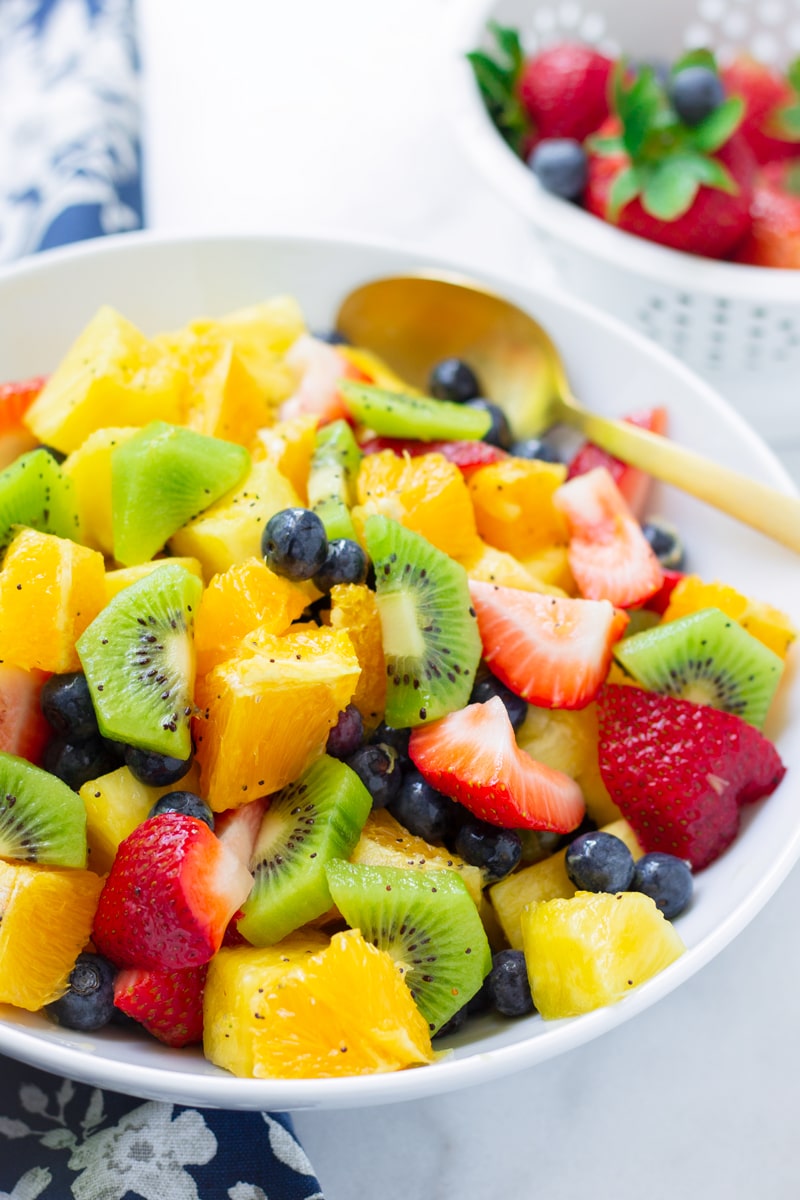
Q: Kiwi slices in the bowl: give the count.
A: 10